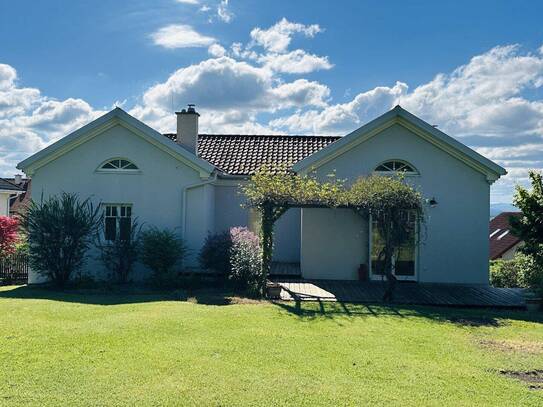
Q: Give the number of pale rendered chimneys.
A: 1